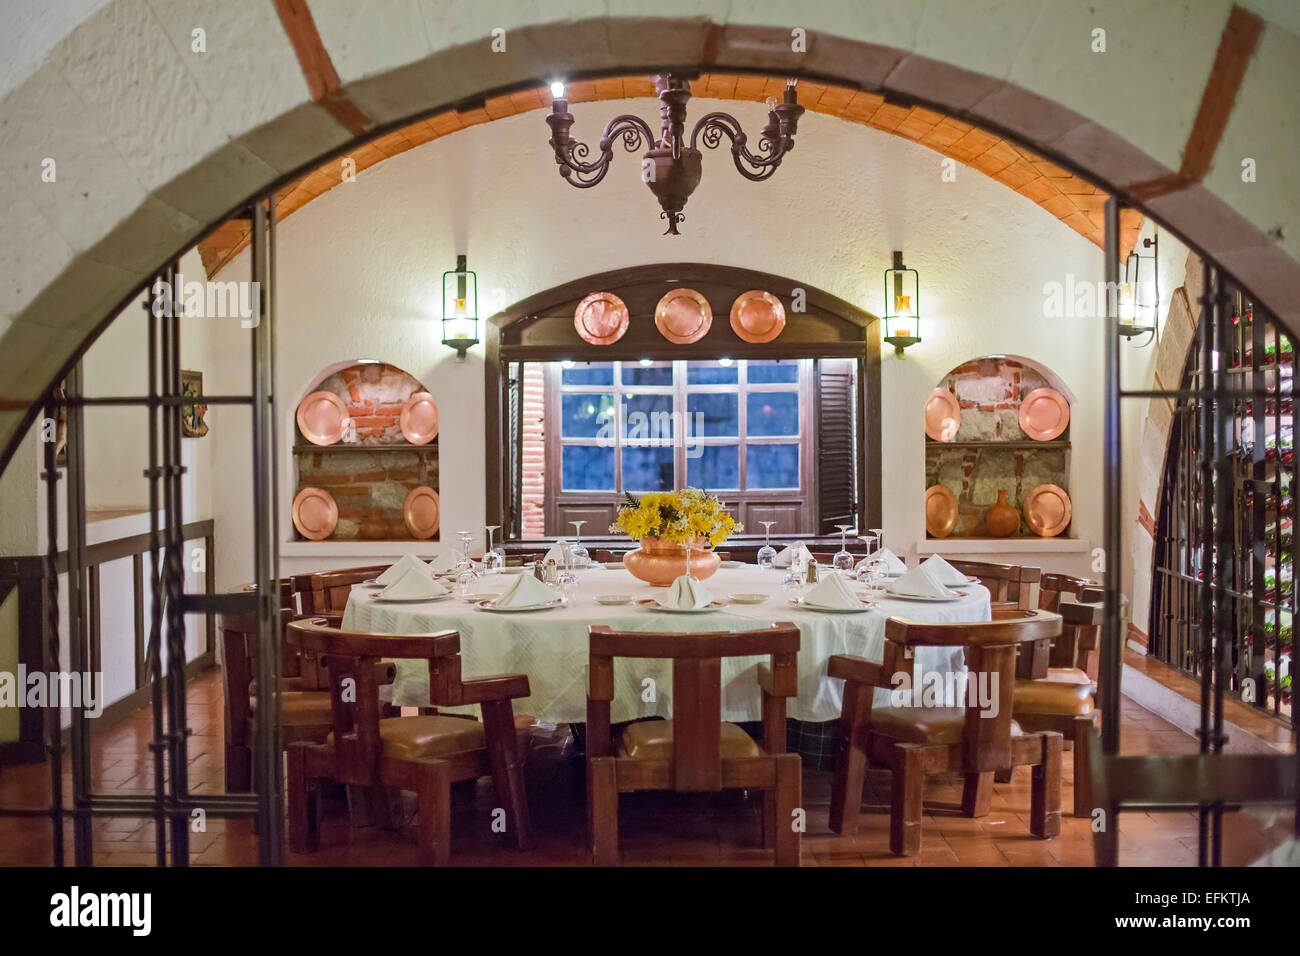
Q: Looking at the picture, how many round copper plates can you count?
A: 11